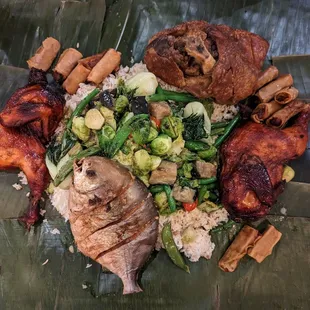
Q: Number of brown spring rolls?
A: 12